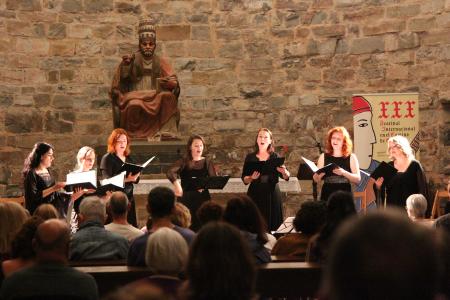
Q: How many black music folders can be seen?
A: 7